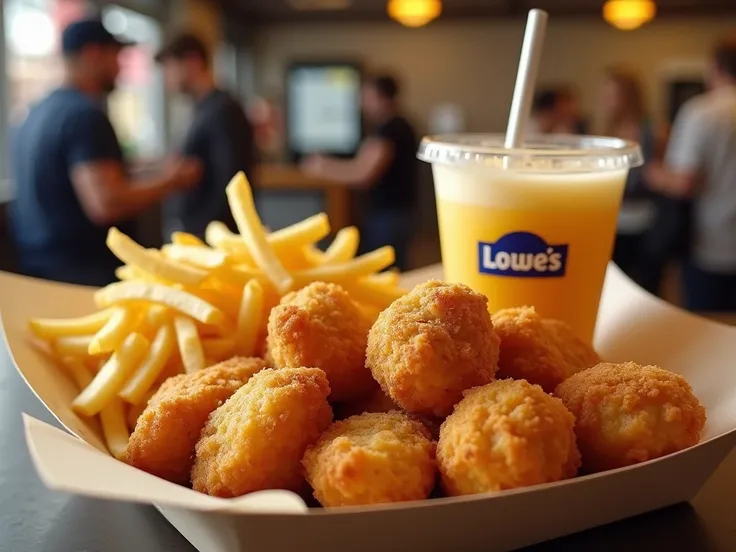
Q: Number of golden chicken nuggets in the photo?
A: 8